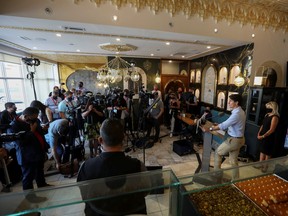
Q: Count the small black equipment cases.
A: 1